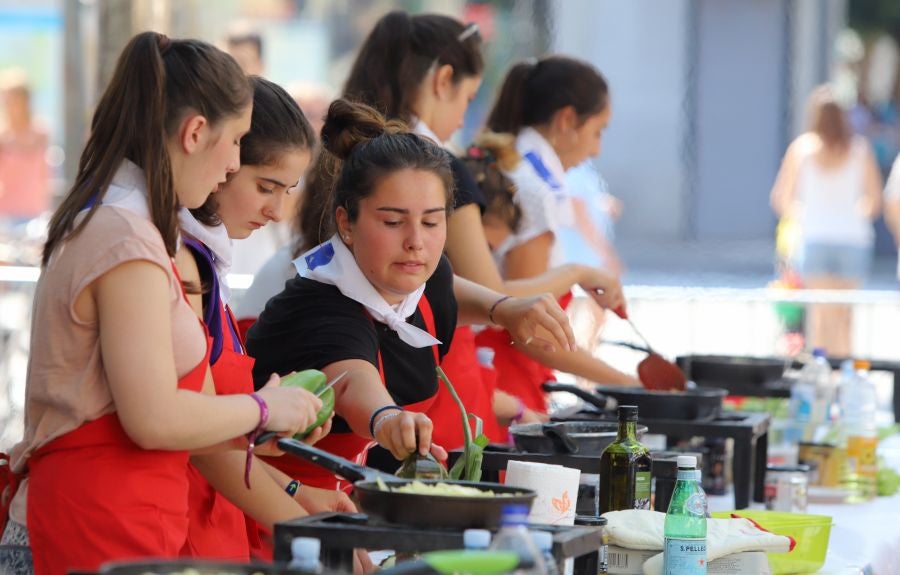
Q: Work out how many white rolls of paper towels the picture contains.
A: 1